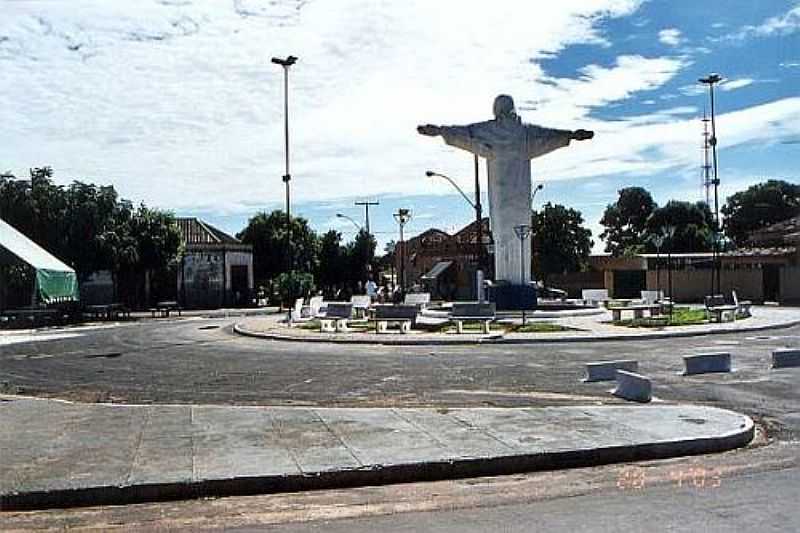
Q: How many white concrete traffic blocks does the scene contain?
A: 4